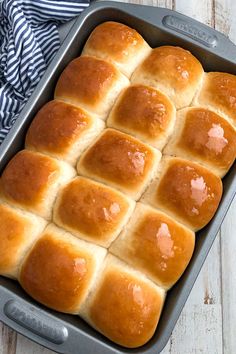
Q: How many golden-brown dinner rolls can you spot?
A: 15